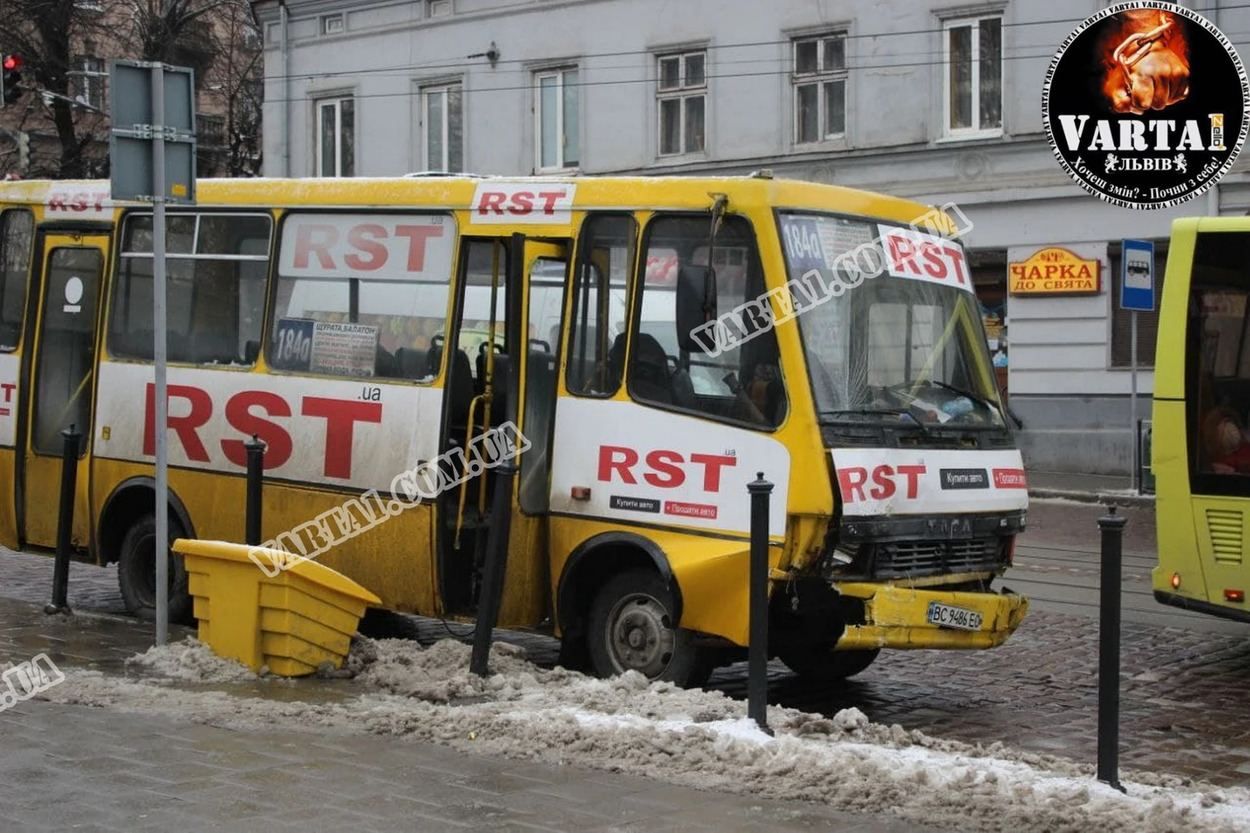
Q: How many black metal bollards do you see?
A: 5